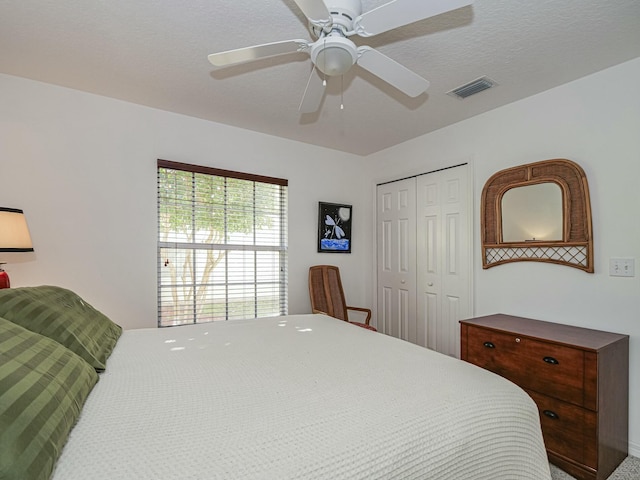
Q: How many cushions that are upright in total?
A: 2